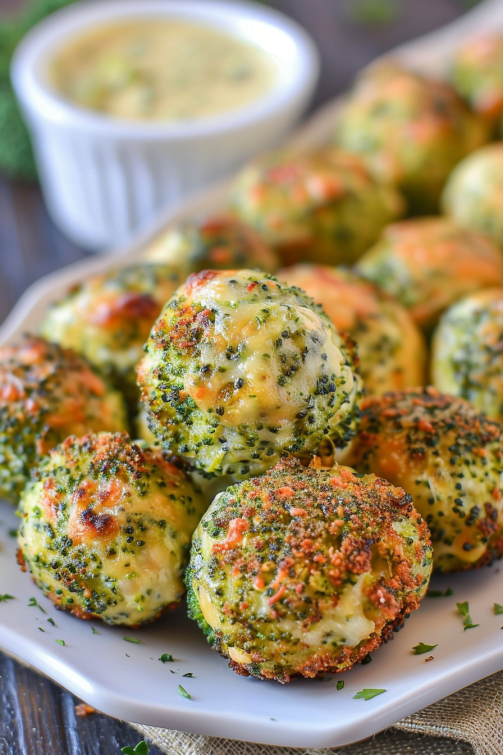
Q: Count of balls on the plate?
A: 14